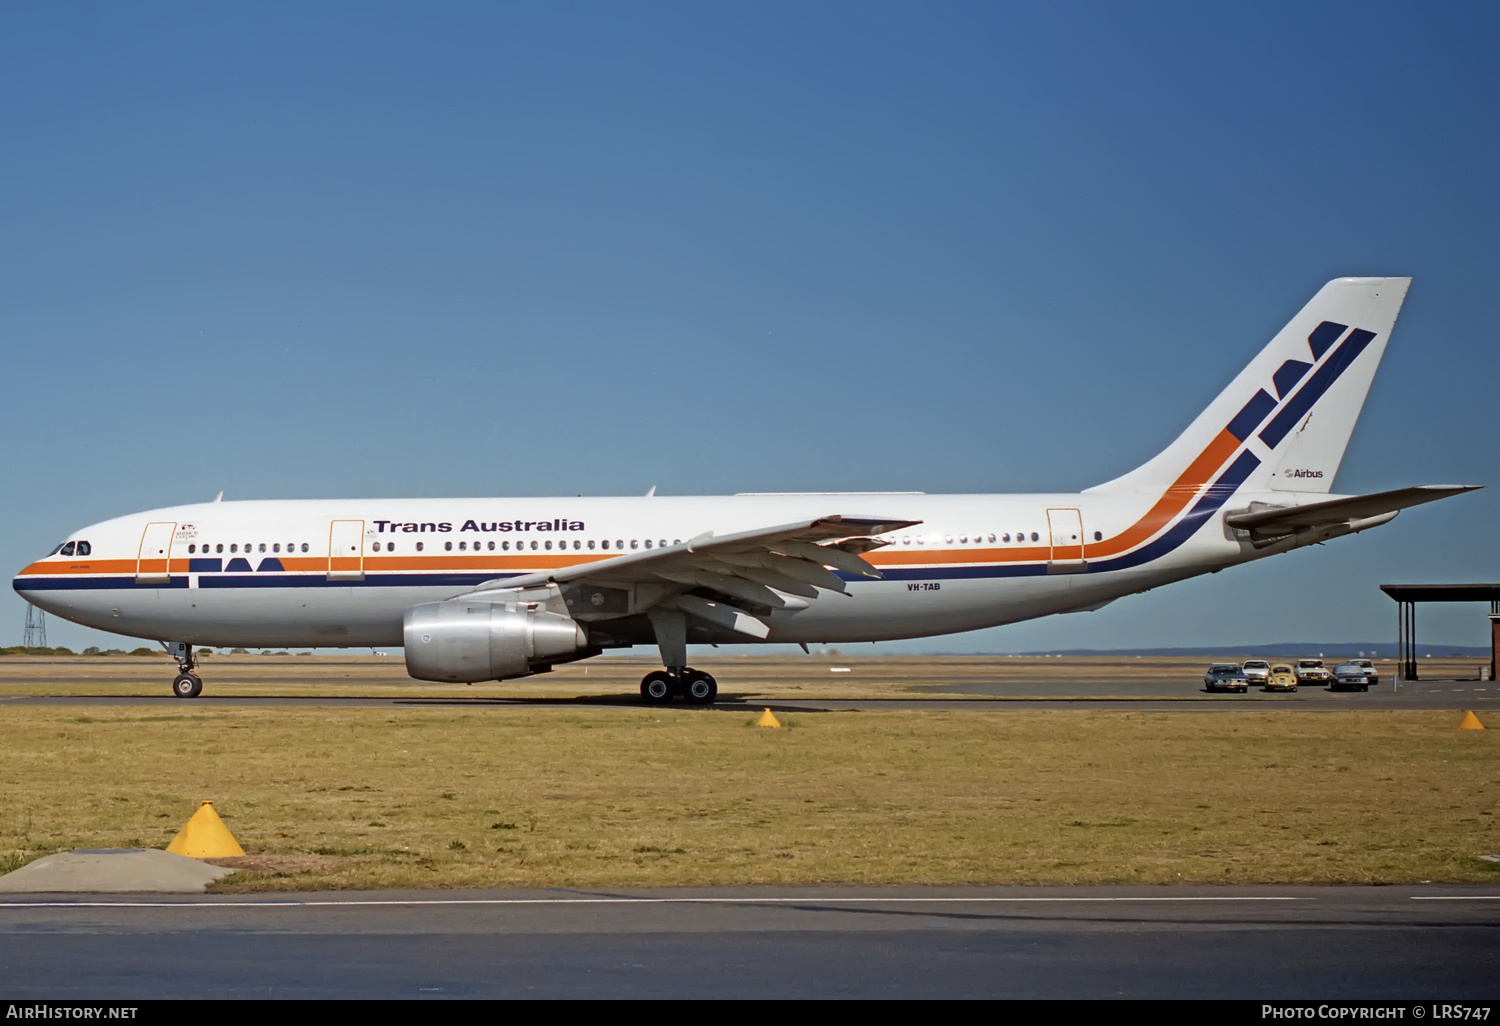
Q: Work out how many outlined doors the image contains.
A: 3